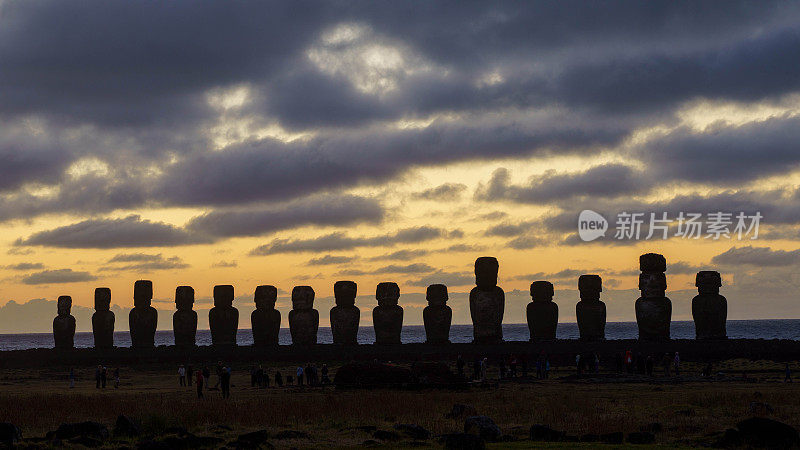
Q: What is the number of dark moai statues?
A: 15